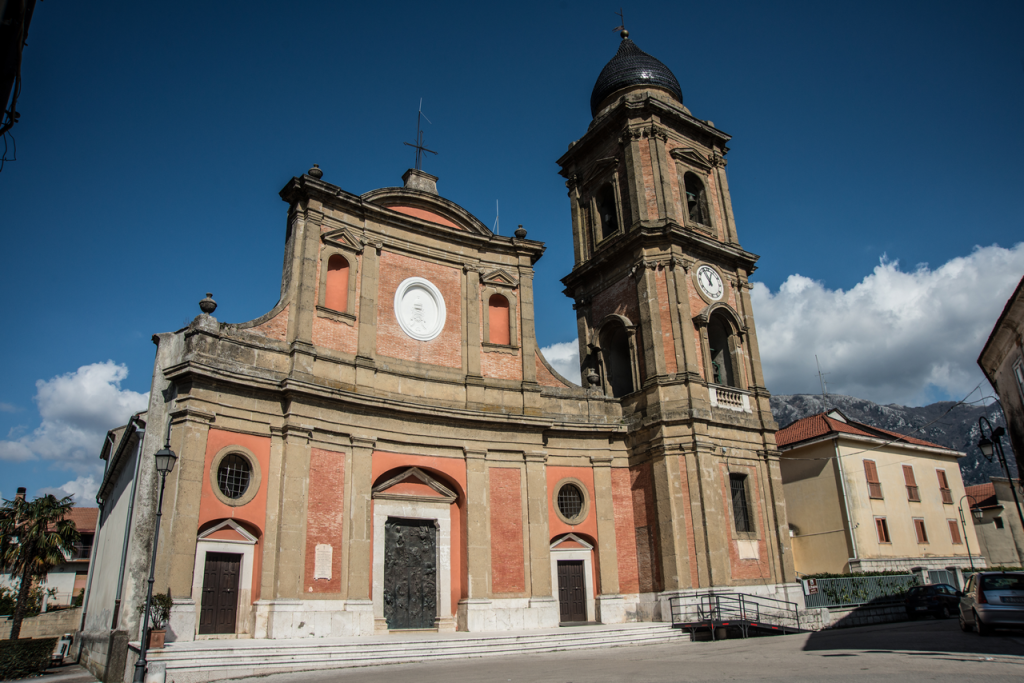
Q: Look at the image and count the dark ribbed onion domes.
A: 1